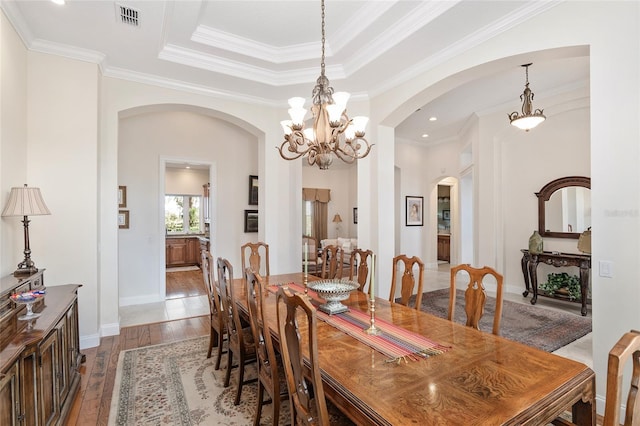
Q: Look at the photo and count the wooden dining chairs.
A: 10